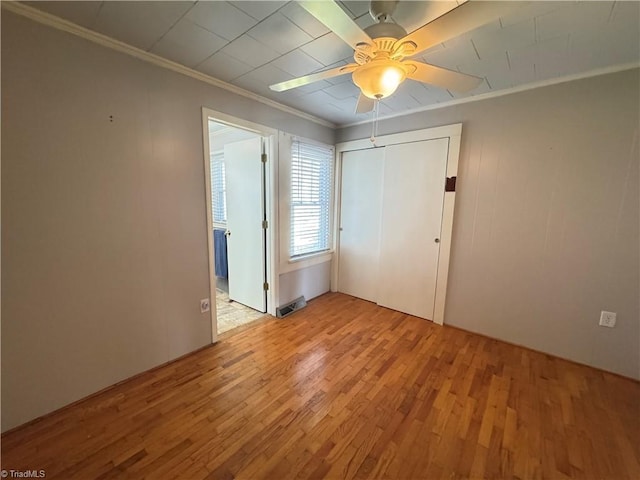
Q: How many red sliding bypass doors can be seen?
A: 0